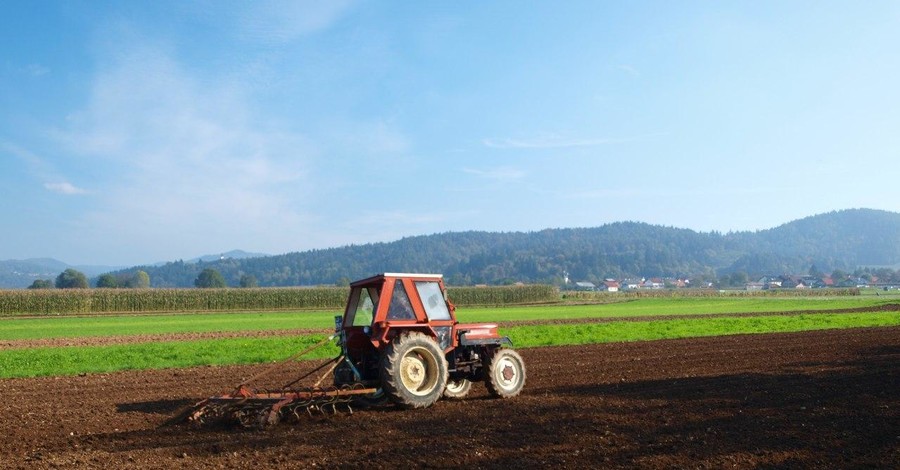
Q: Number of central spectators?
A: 0